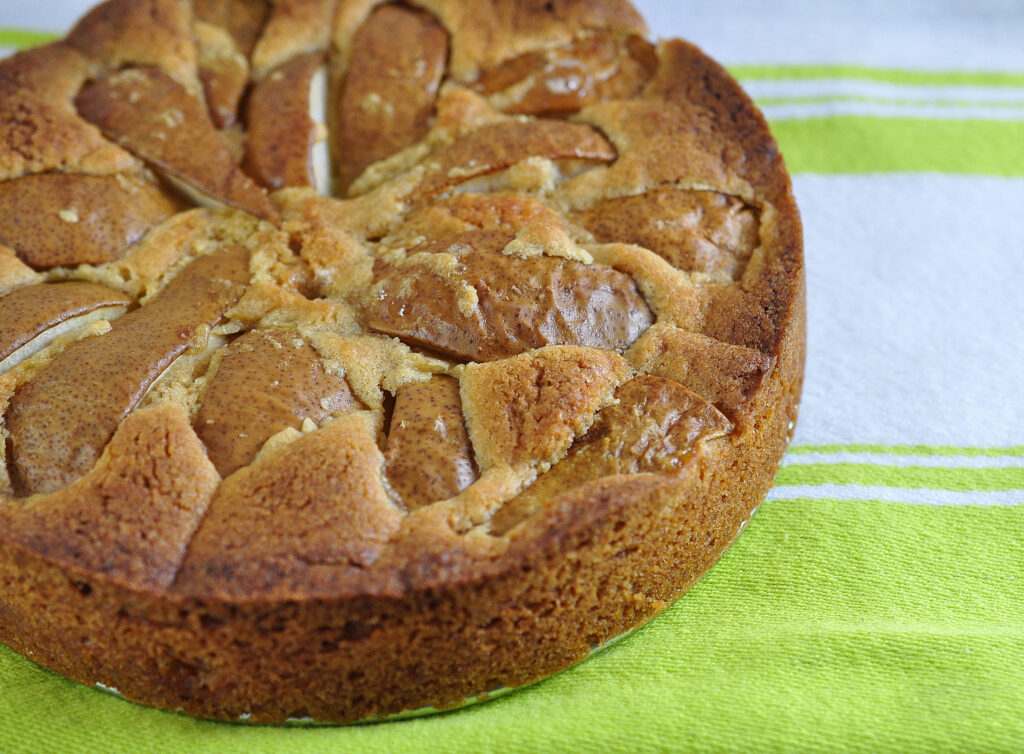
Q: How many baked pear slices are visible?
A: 14